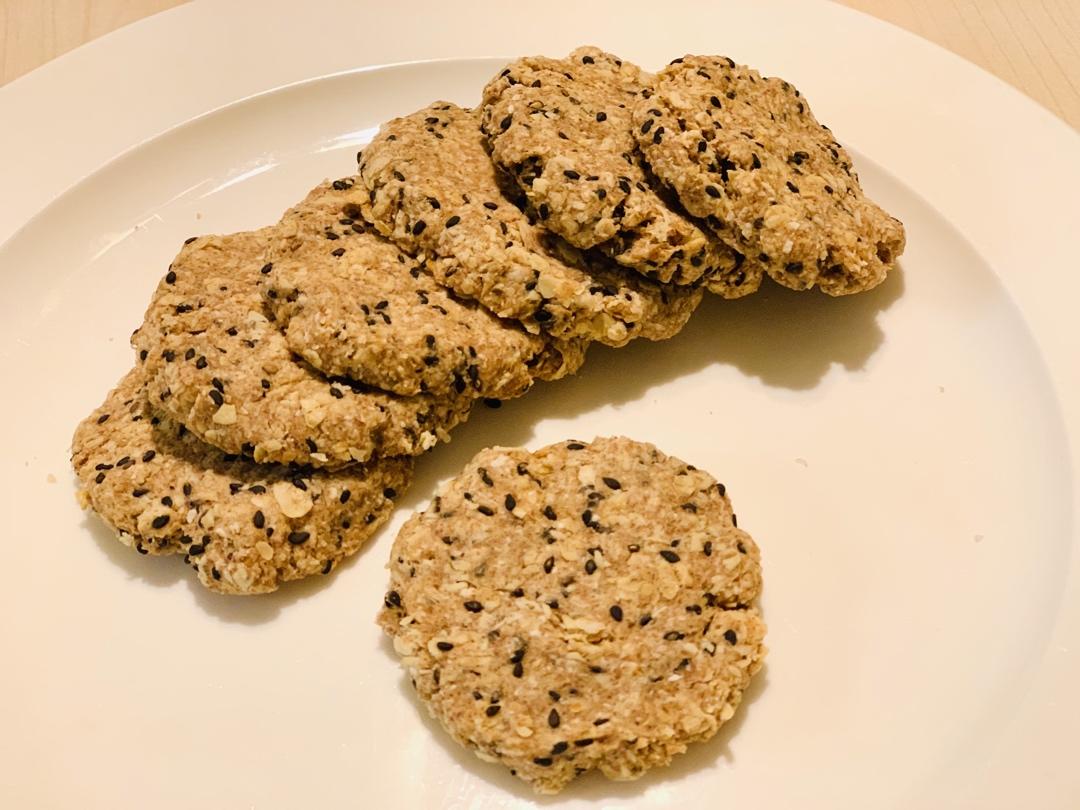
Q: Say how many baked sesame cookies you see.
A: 7